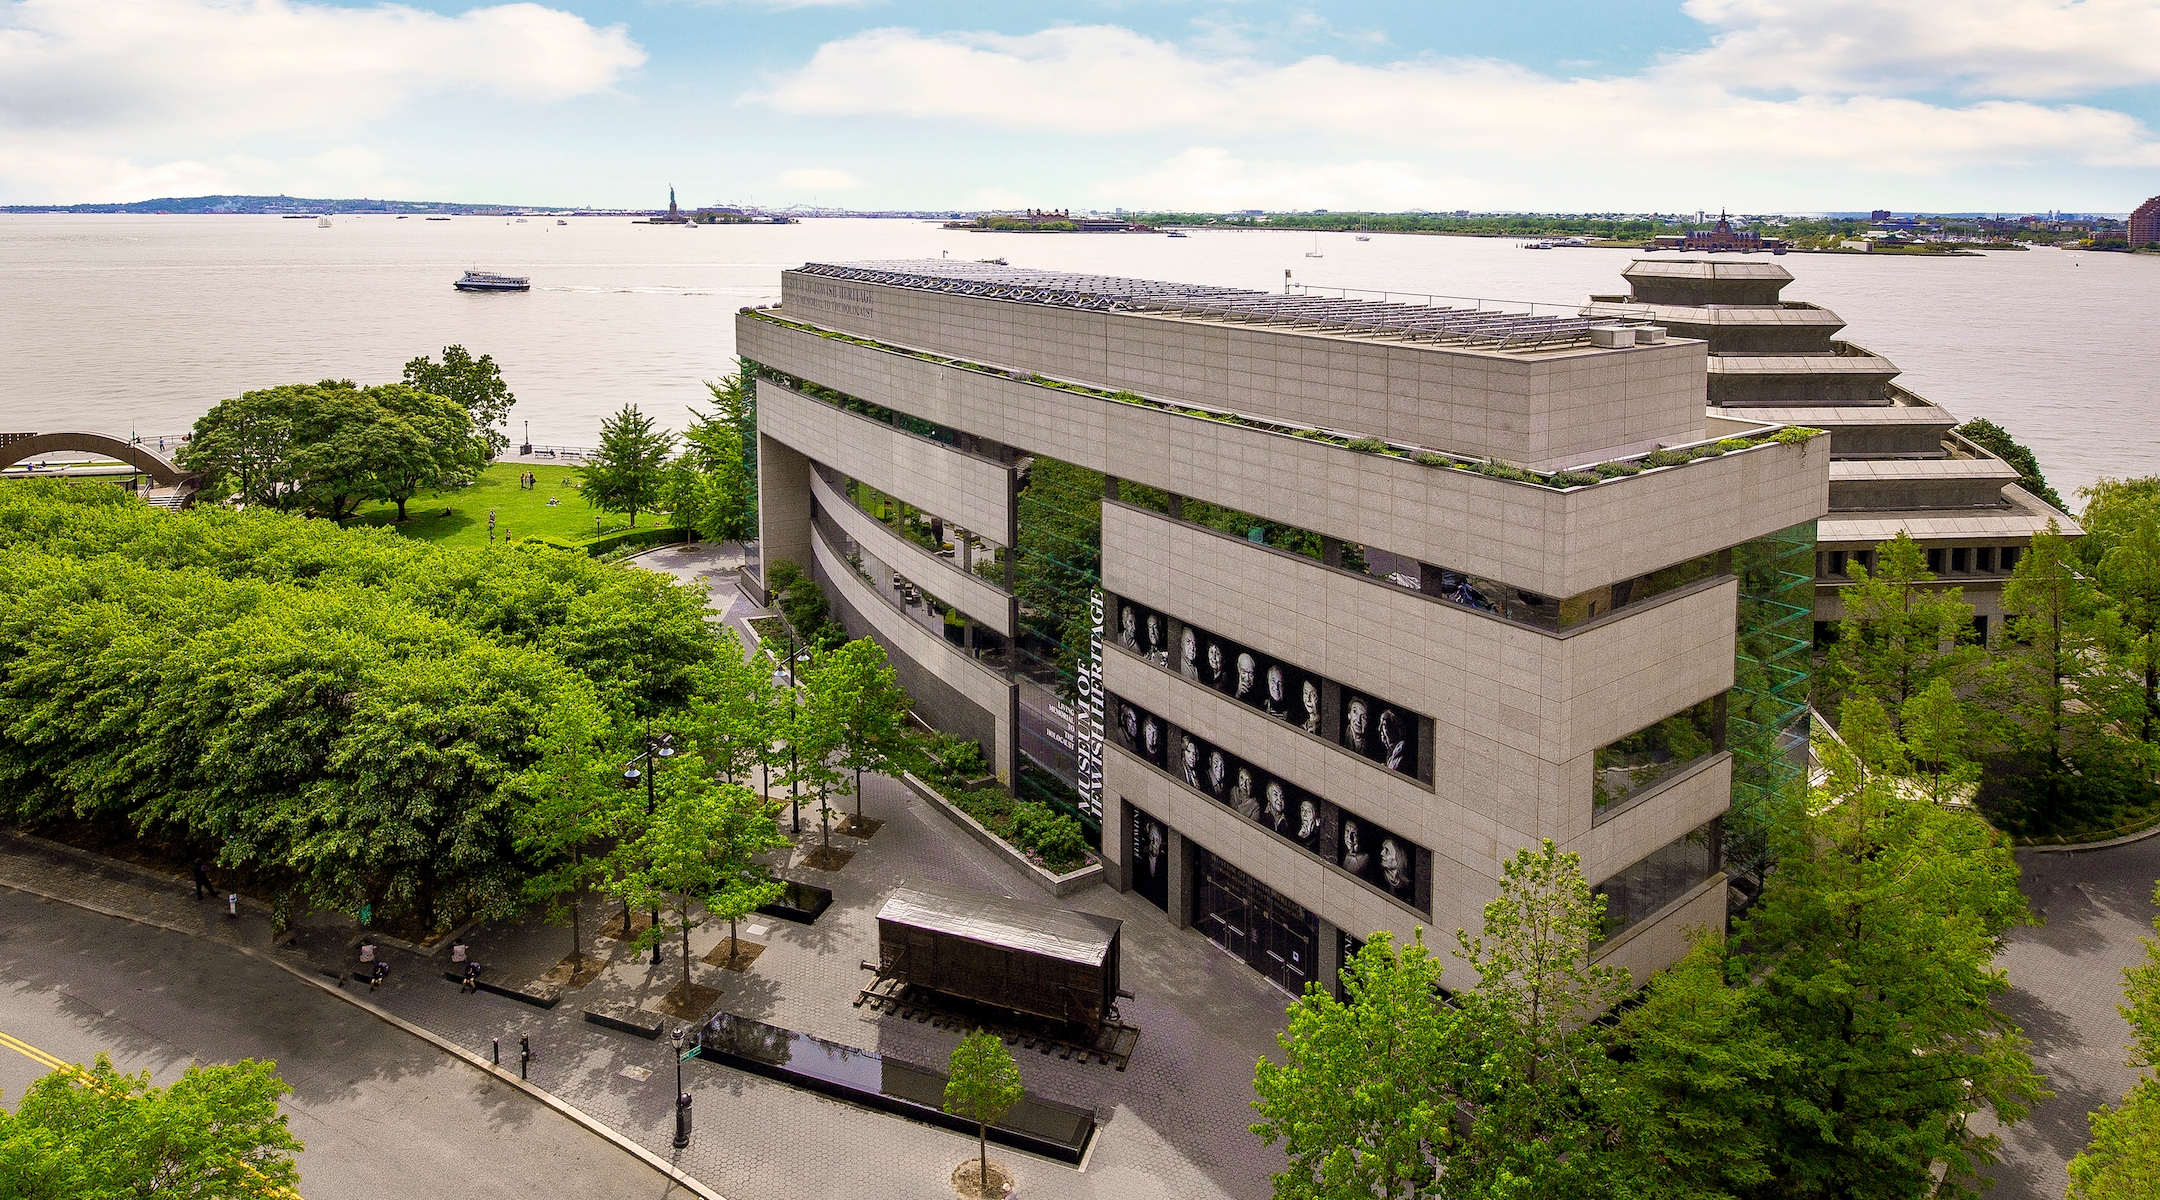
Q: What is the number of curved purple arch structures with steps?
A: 0